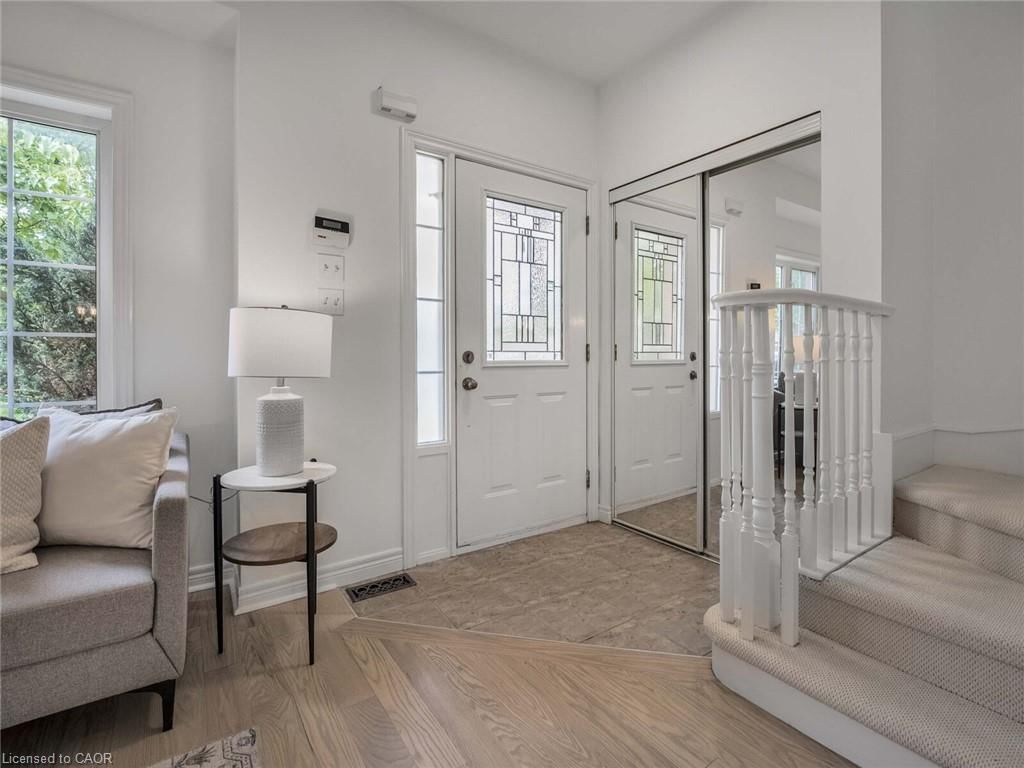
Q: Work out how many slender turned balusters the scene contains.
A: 9